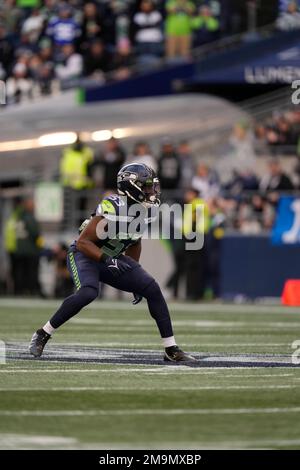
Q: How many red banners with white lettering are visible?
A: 0